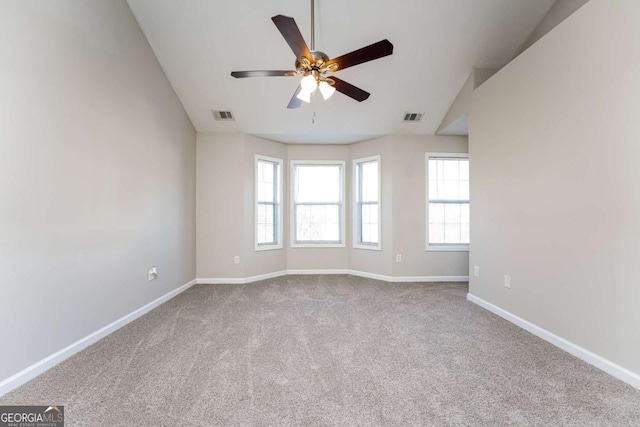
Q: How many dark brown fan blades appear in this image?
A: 5